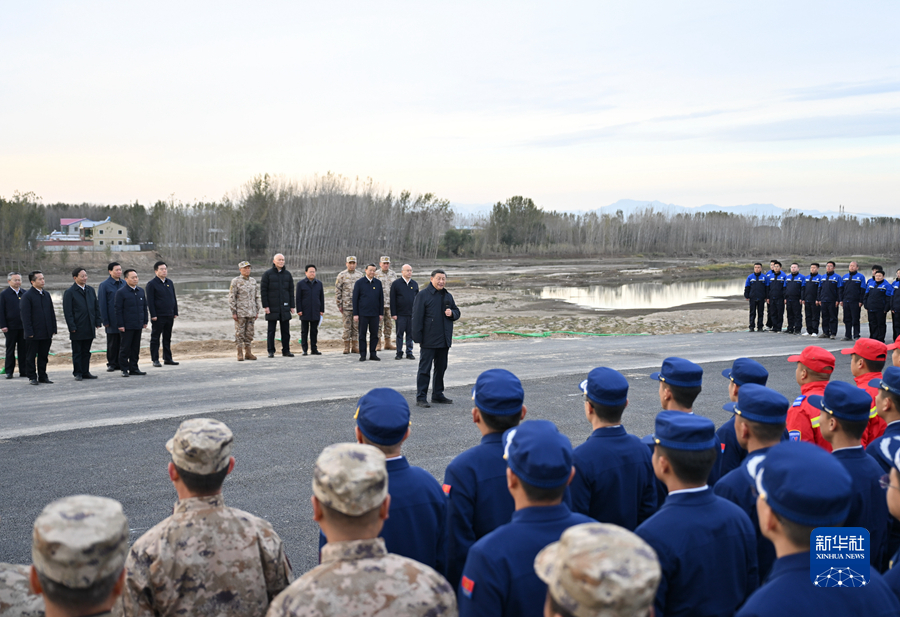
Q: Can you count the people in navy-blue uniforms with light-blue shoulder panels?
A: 10